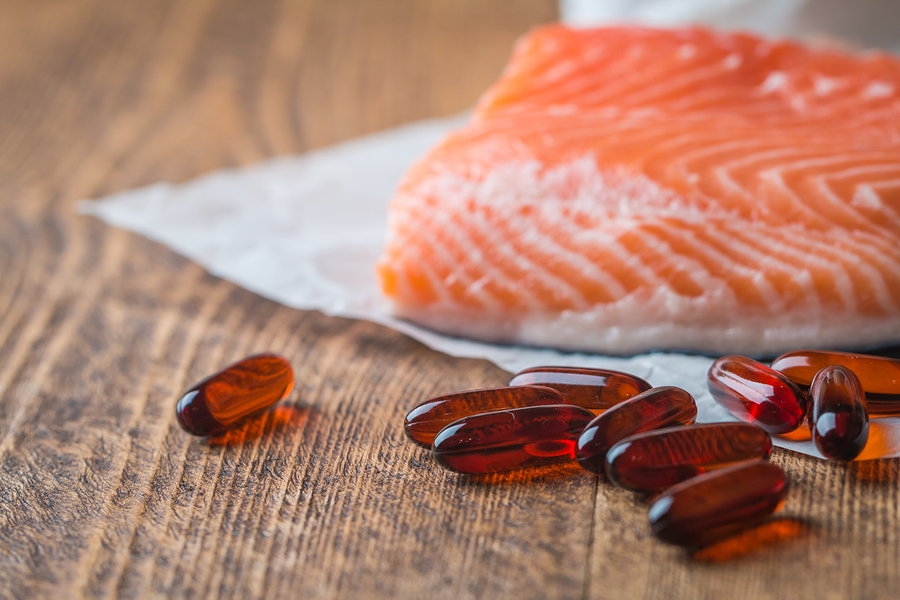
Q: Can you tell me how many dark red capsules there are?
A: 10